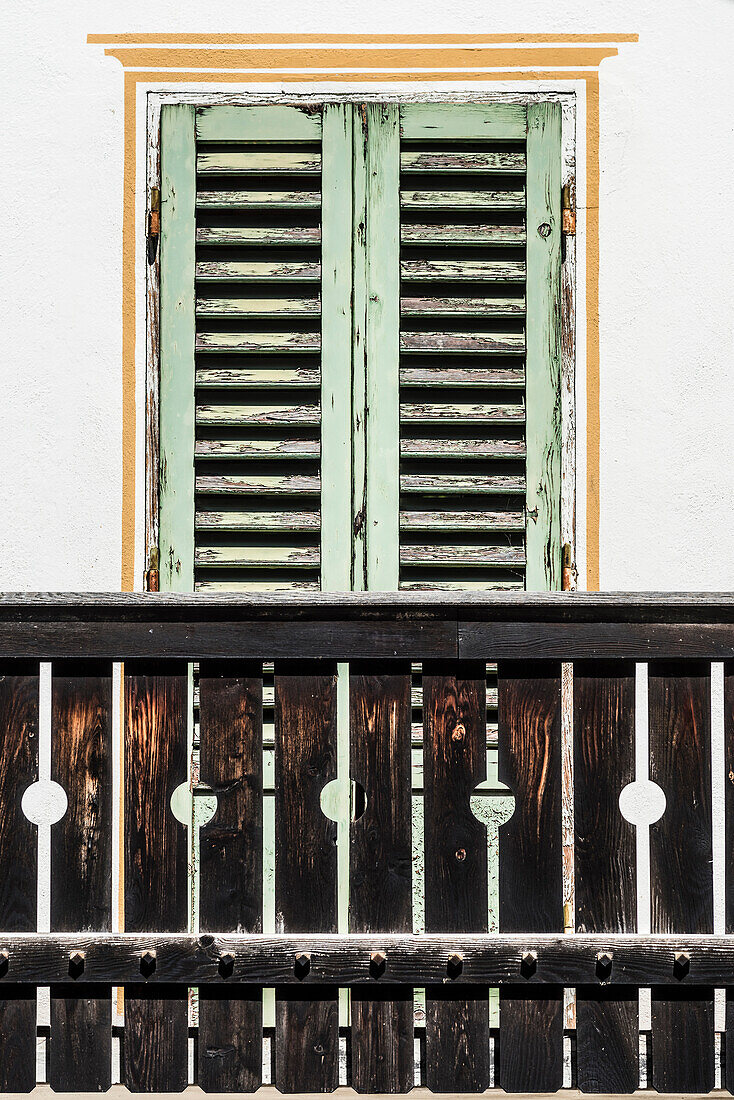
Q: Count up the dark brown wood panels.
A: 11